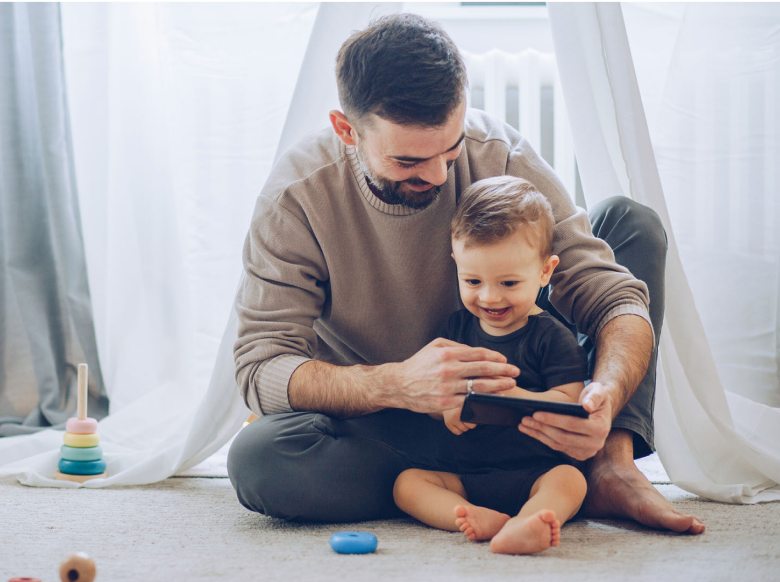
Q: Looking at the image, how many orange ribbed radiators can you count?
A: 0